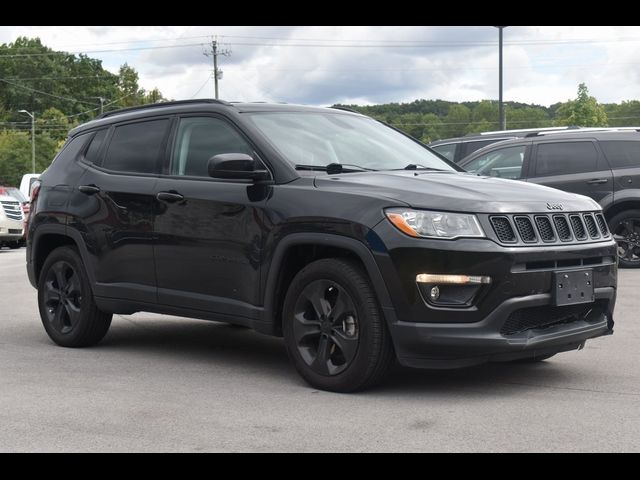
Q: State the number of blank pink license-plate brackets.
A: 0